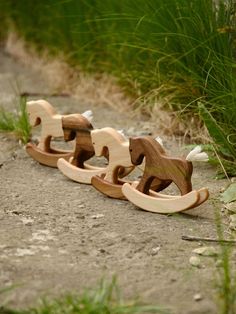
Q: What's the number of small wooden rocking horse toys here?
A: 4